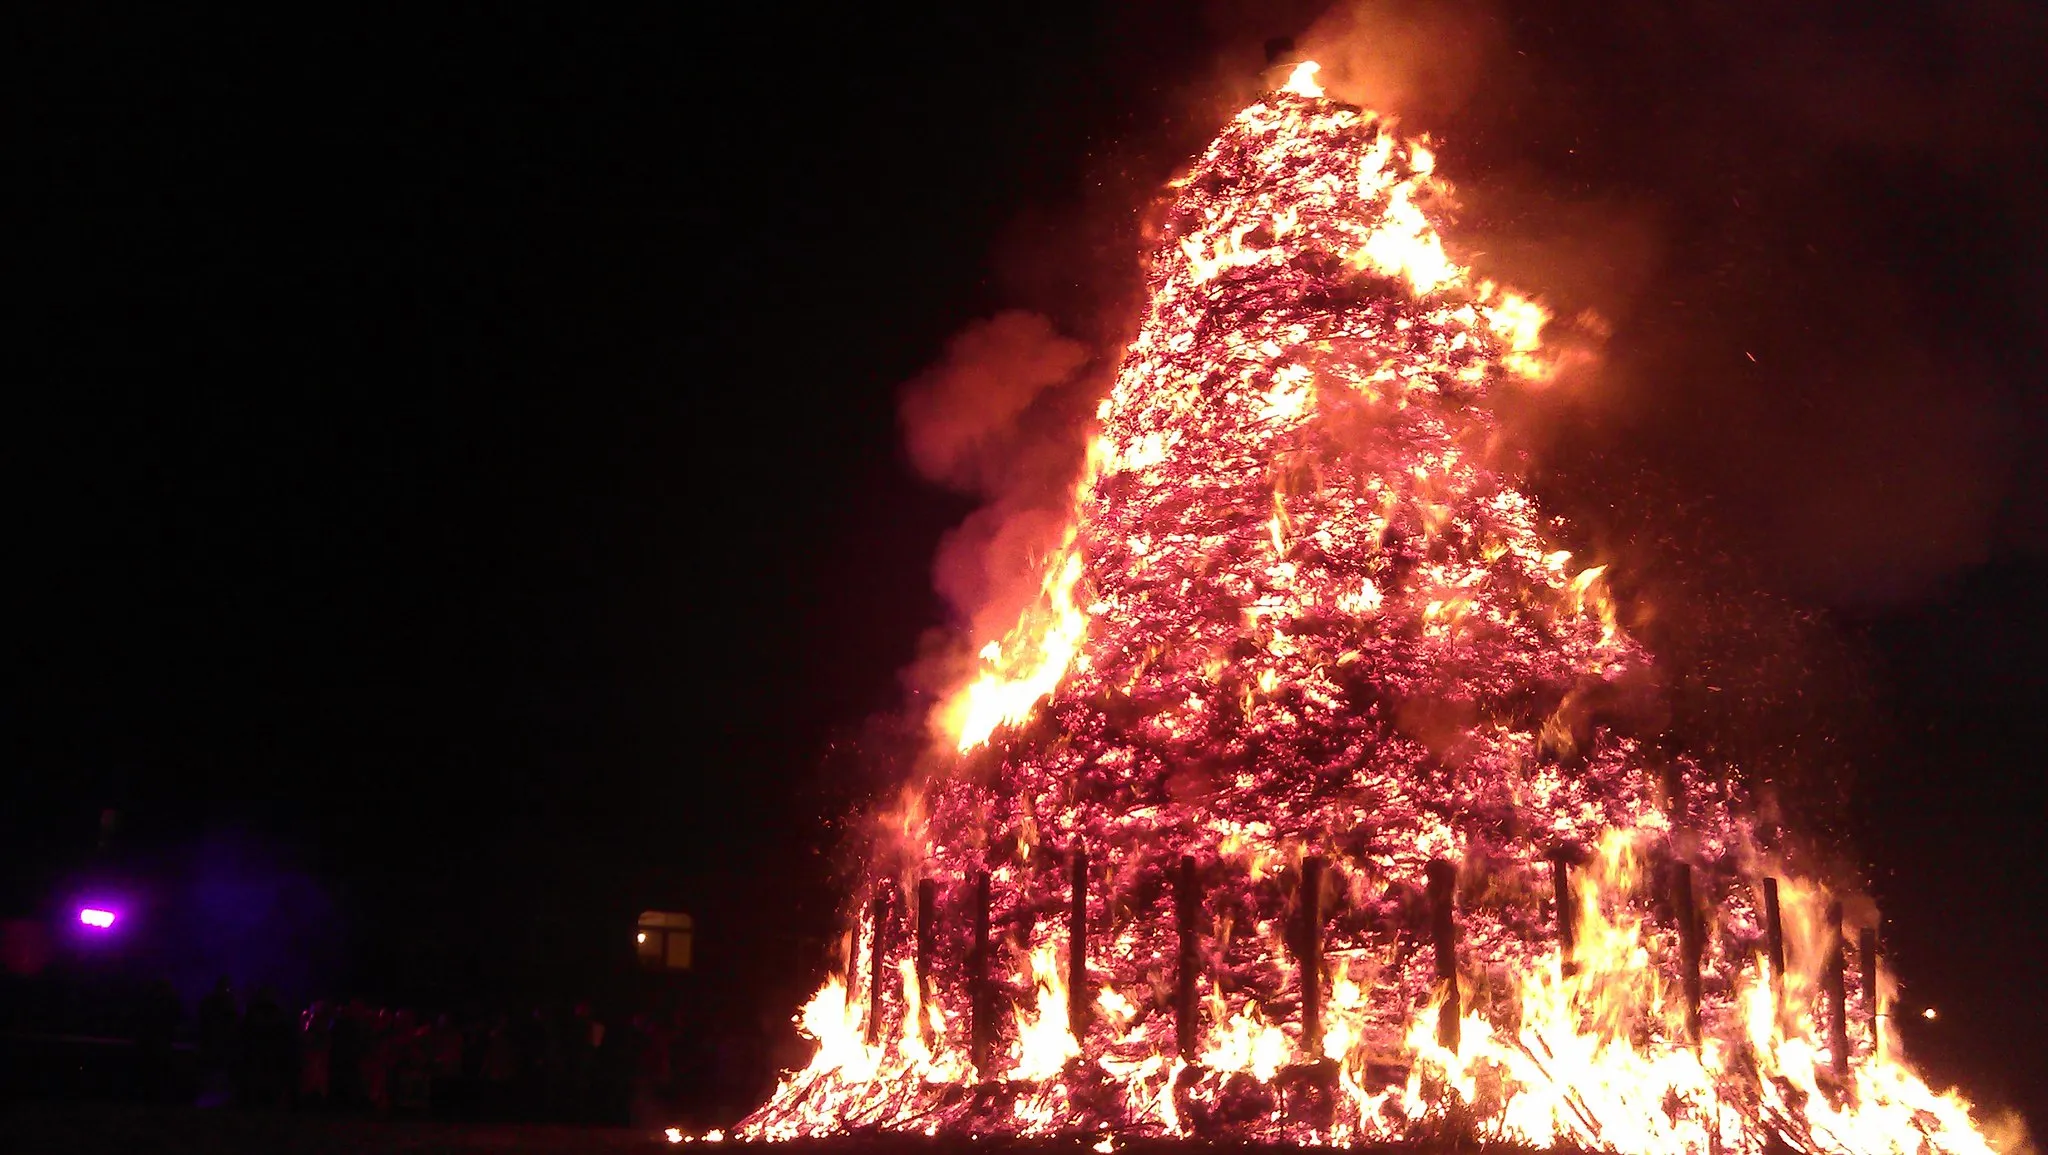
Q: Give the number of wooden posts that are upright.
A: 13